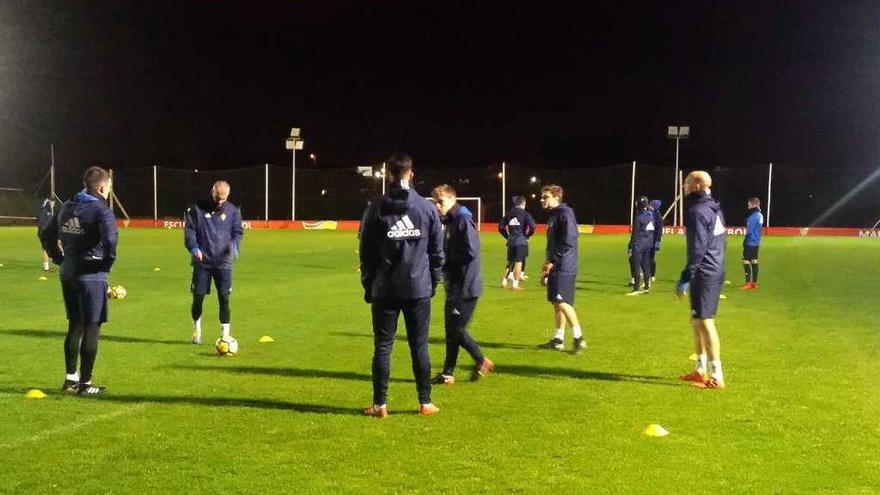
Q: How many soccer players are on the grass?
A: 11